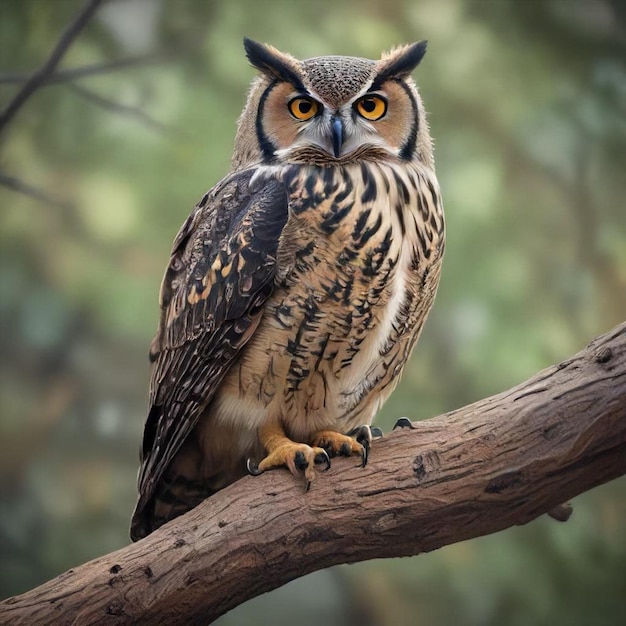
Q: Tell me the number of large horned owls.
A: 1